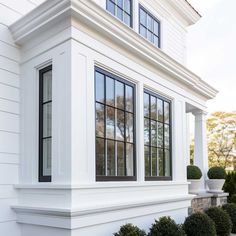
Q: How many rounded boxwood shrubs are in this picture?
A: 7